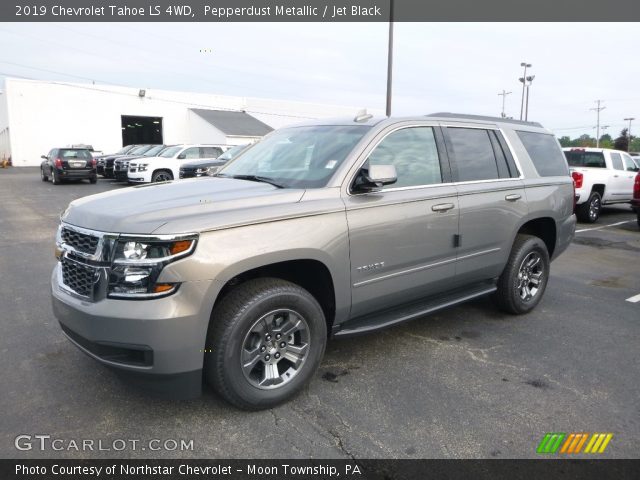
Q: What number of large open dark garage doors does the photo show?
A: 1